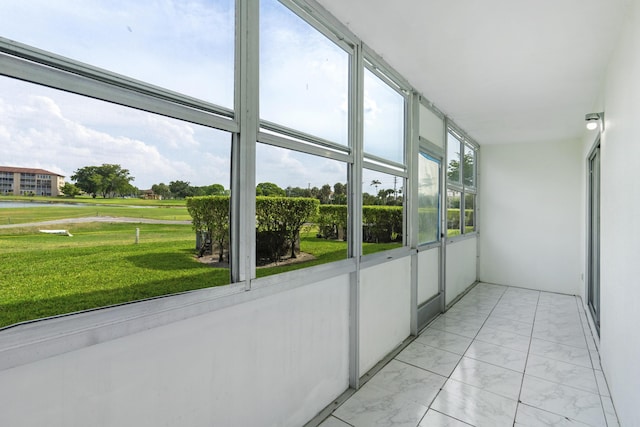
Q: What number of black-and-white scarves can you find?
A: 0